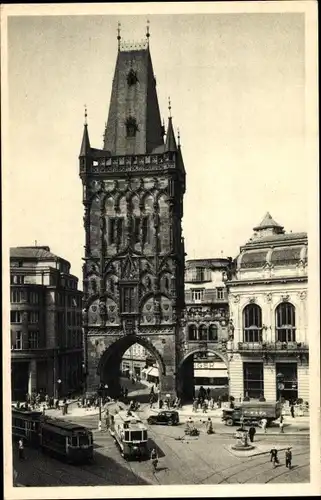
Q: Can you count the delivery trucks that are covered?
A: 1